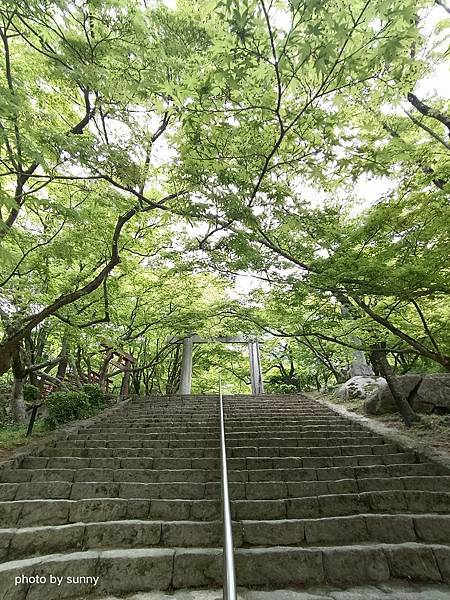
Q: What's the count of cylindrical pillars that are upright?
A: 2